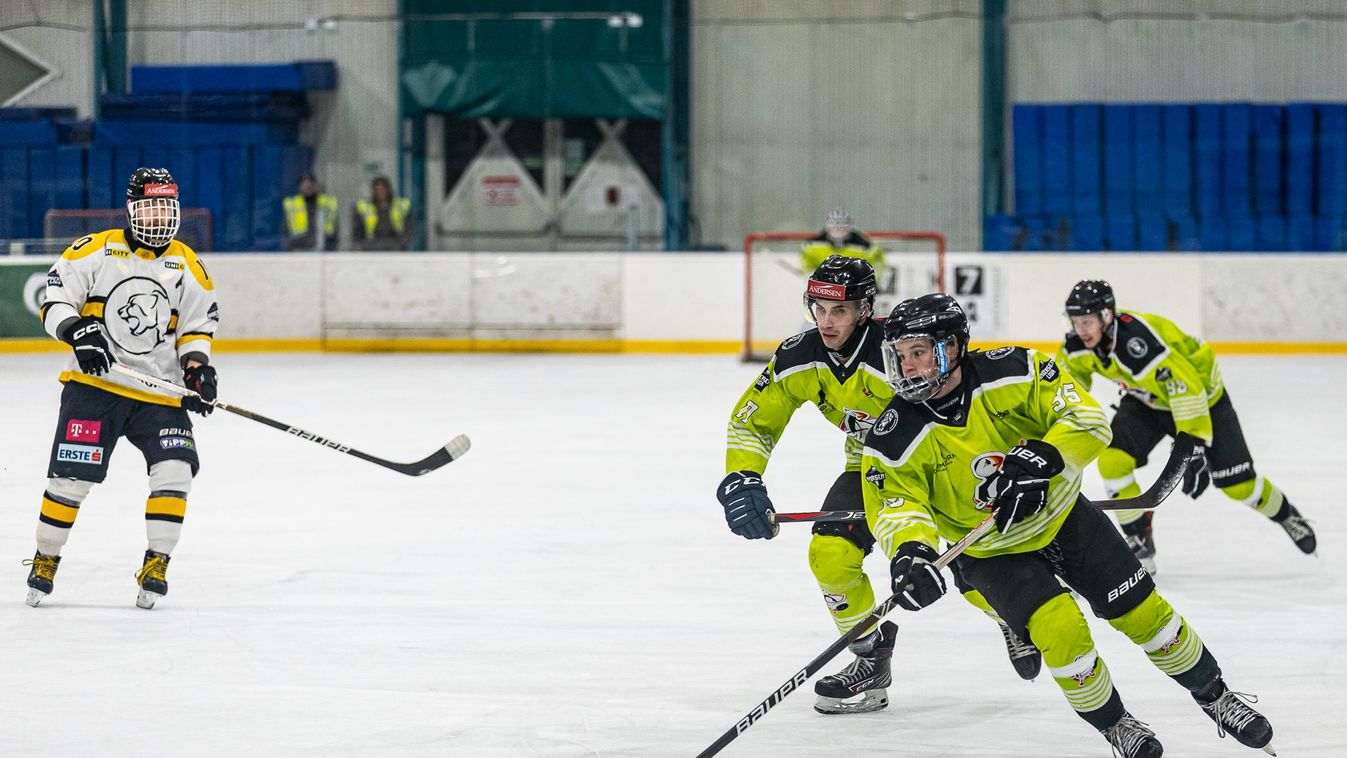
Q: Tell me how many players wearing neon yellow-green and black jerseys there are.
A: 4